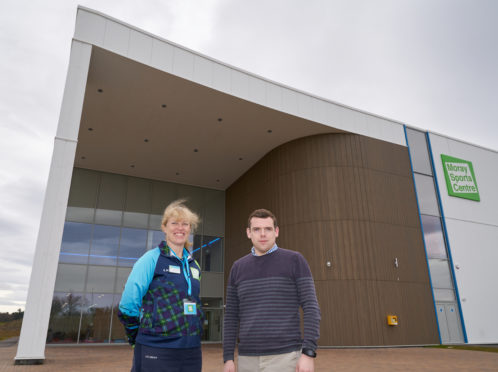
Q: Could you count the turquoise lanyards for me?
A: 1